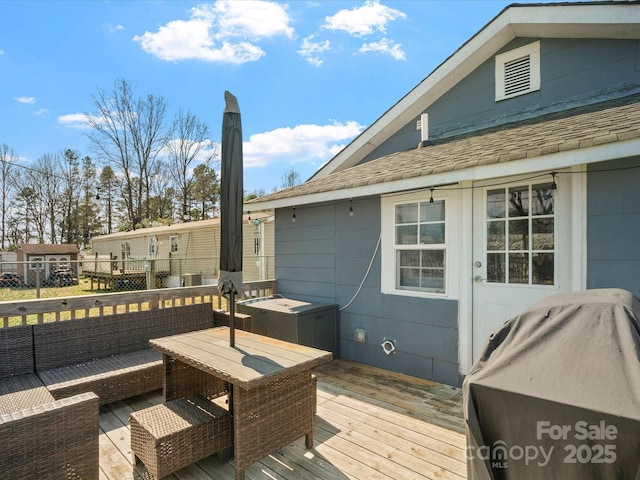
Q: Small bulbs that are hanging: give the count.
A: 5